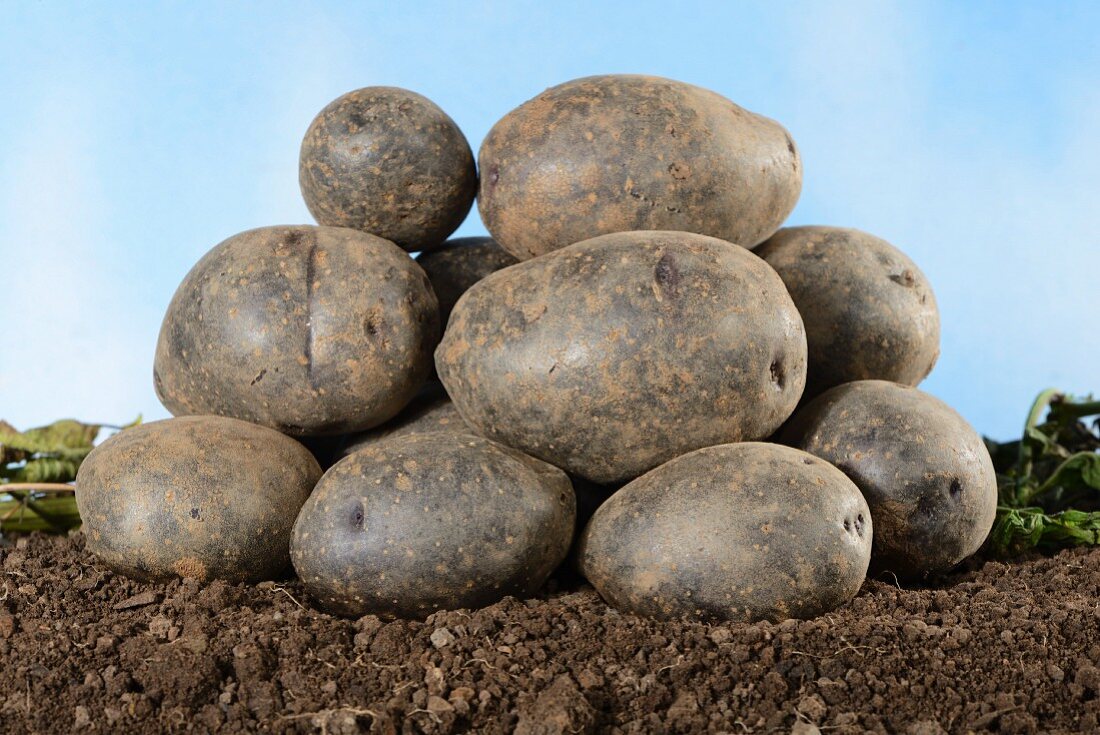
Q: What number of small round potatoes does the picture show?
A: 1